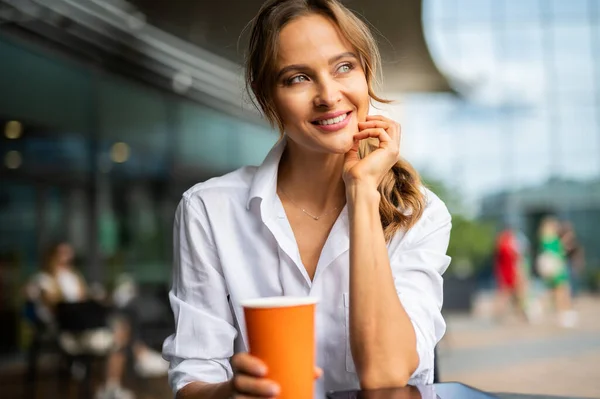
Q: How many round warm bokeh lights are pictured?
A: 3